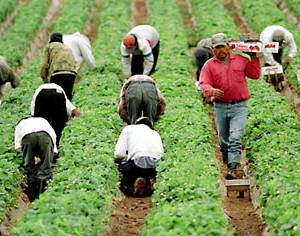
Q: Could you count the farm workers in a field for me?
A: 11